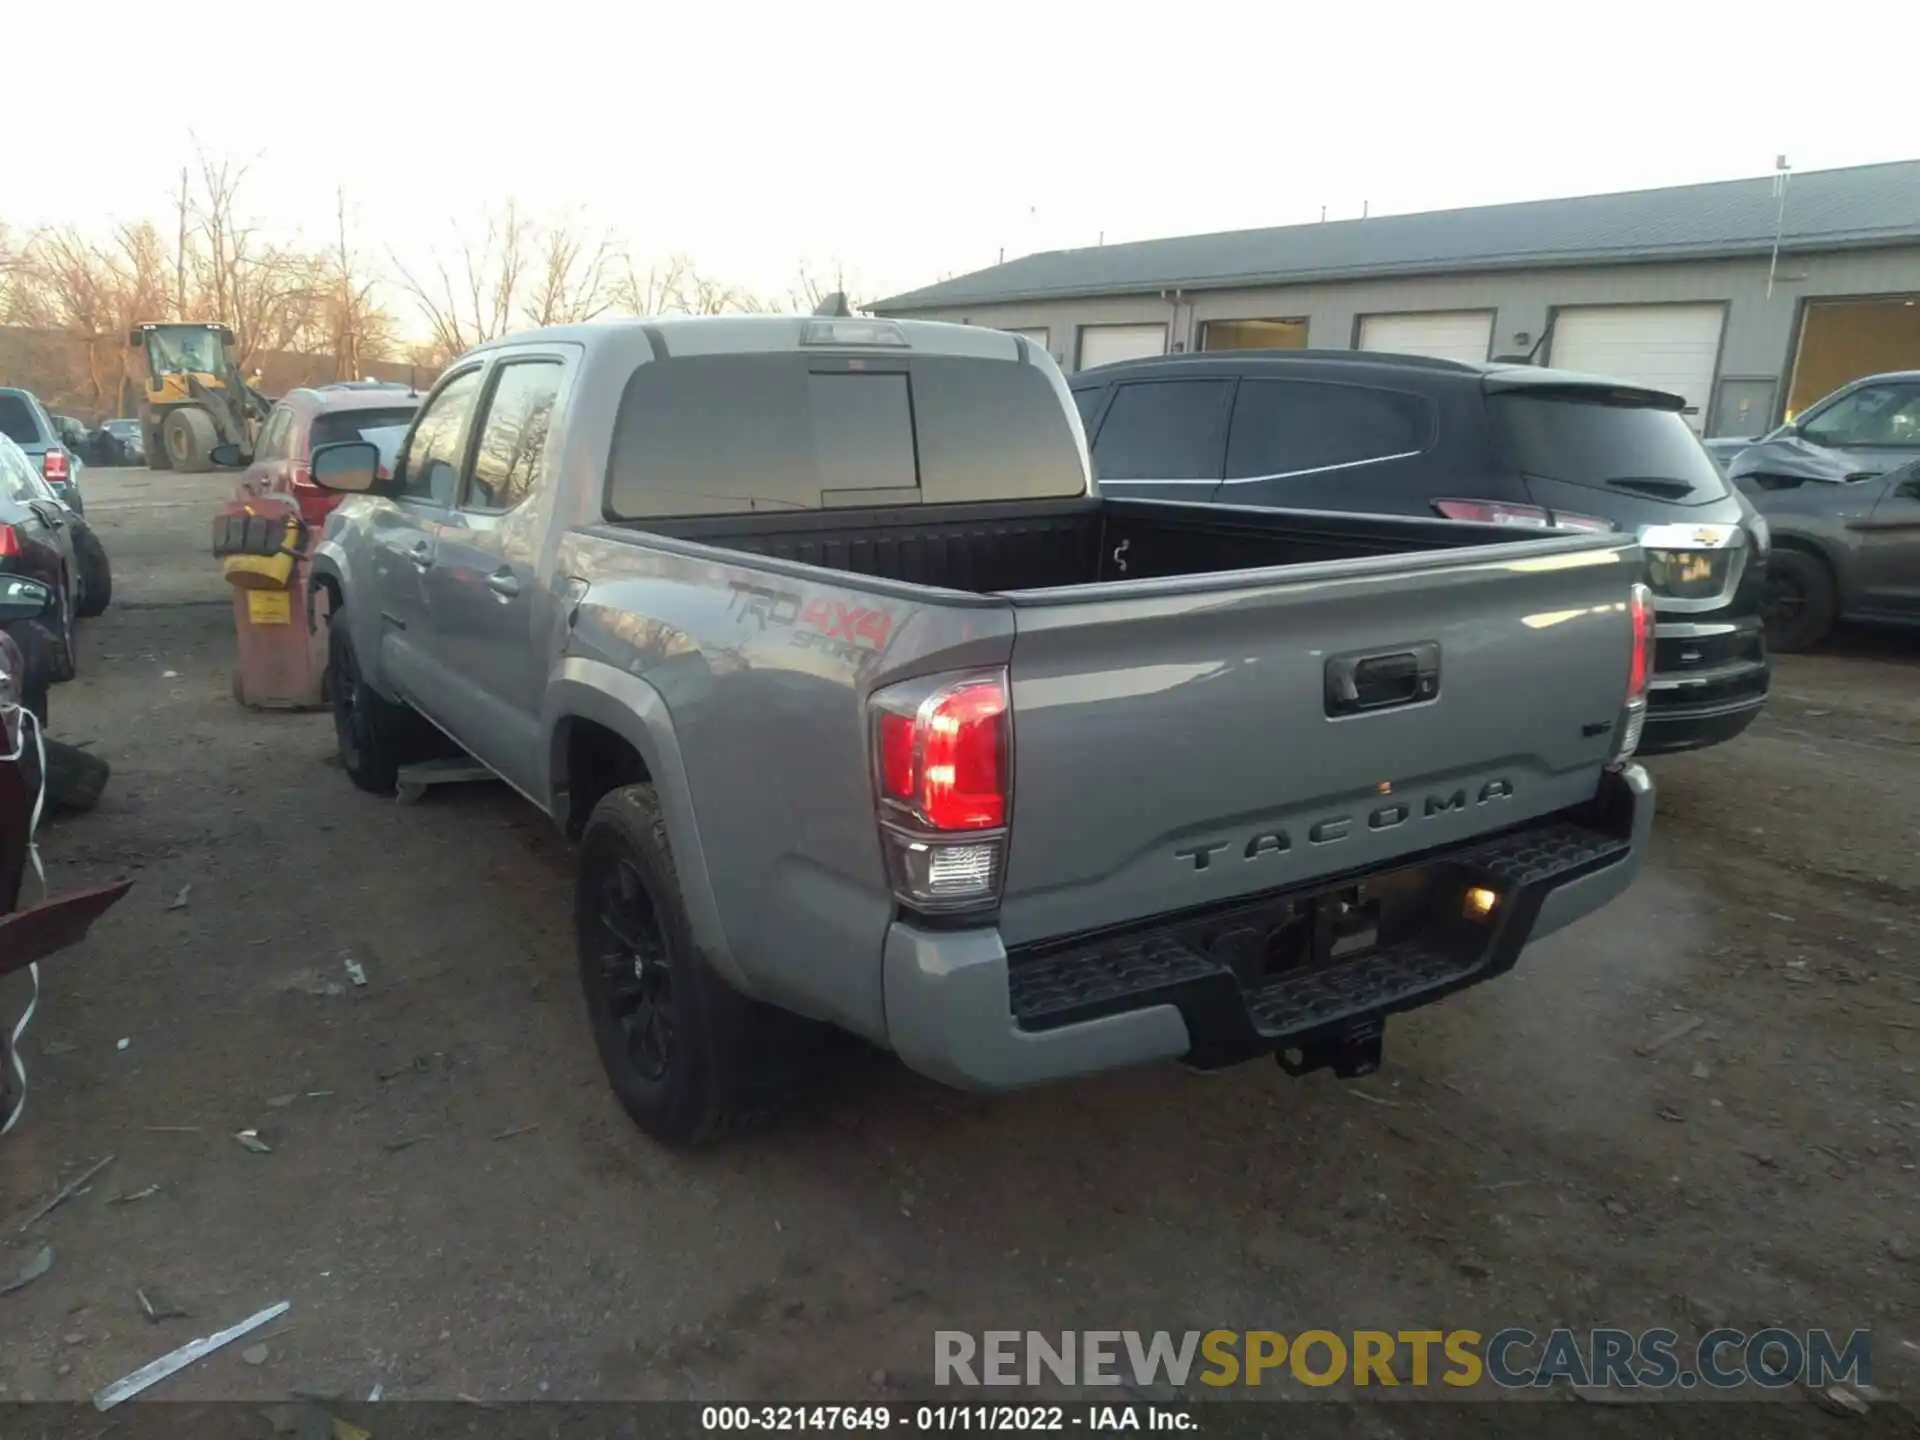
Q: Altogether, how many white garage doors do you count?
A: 4